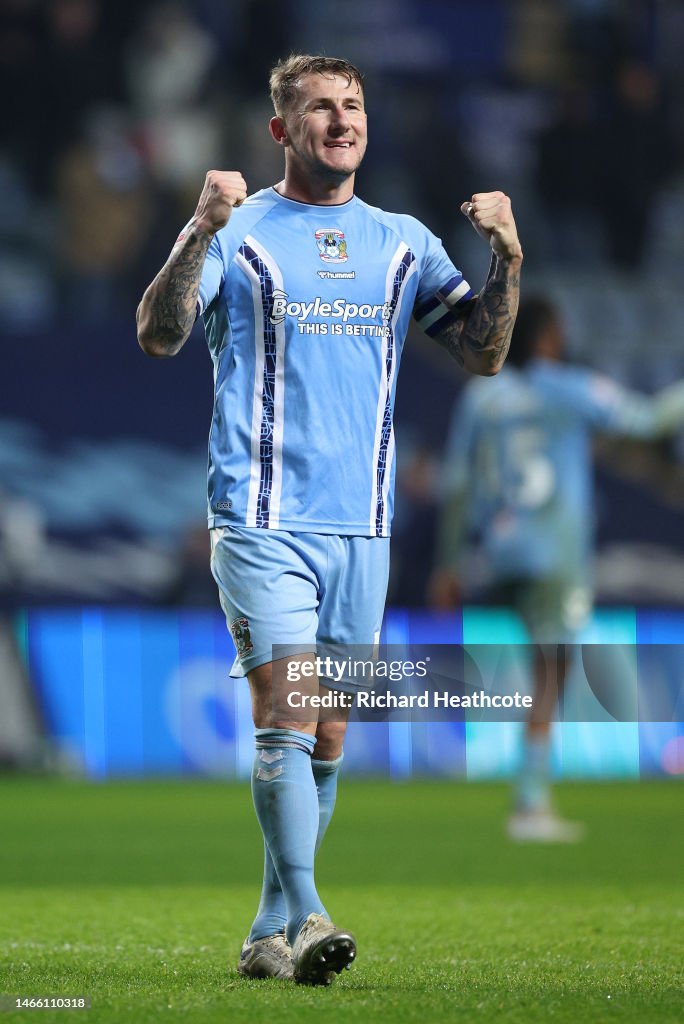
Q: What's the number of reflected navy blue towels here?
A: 0